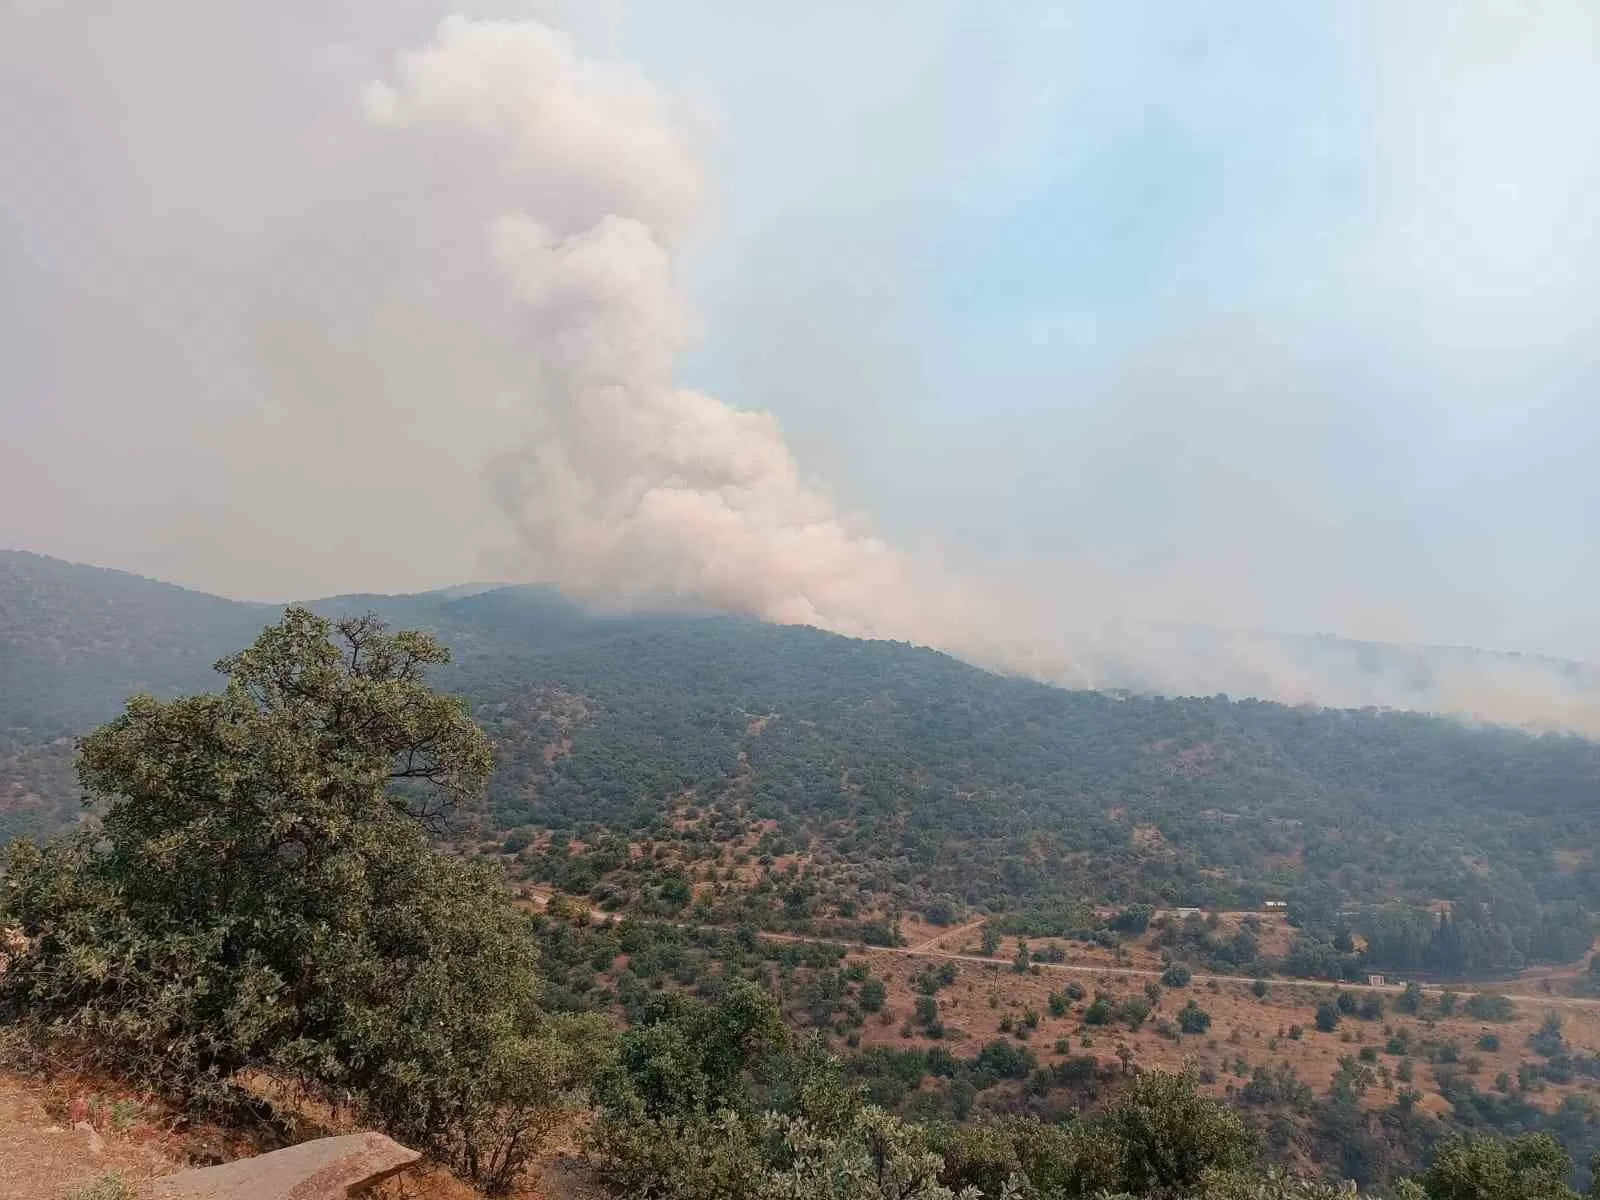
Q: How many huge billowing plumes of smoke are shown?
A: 1